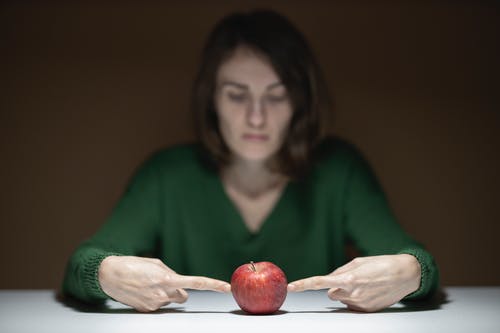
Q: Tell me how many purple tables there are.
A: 0